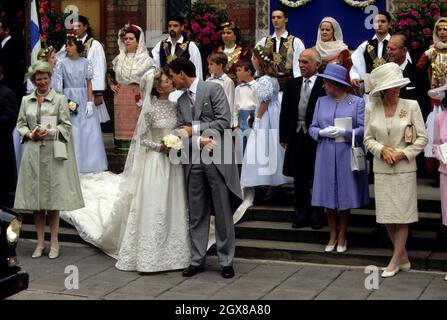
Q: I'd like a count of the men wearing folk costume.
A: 4